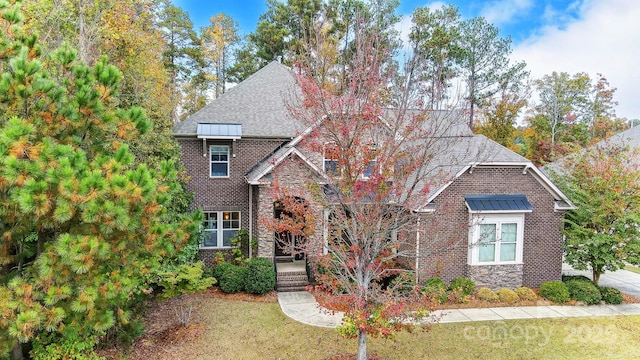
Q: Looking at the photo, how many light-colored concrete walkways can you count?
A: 1